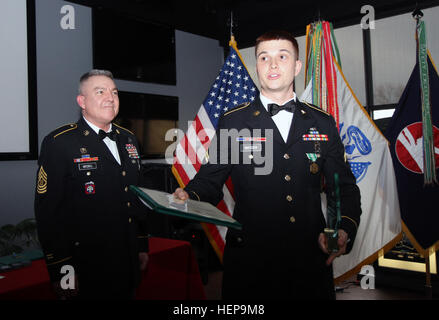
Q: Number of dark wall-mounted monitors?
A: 2